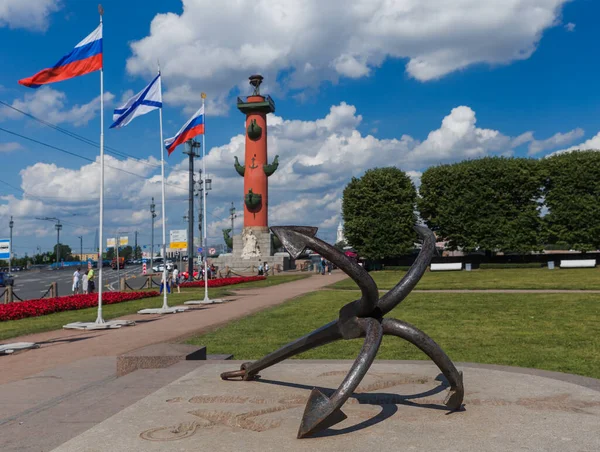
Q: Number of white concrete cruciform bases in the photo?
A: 4